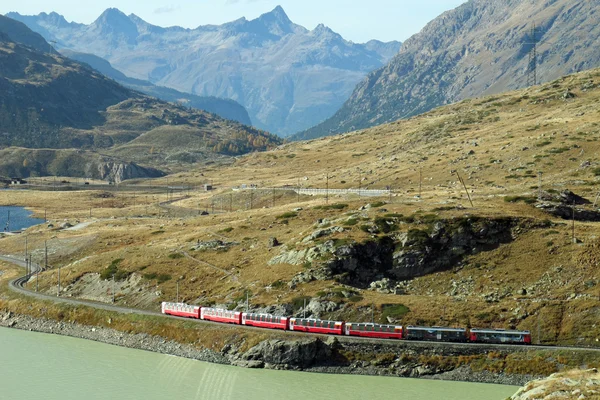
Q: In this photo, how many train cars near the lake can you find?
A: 7